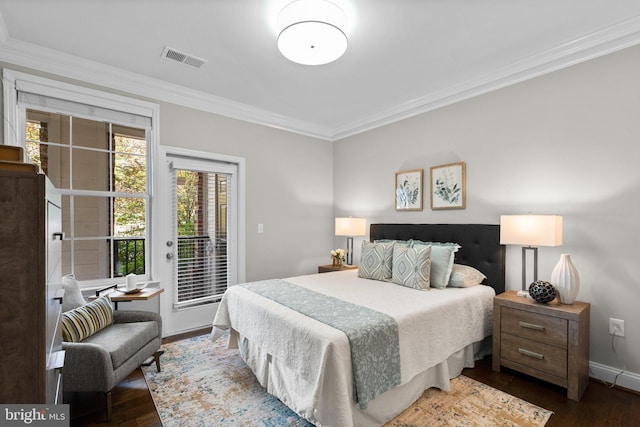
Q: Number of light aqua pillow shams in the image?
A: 2